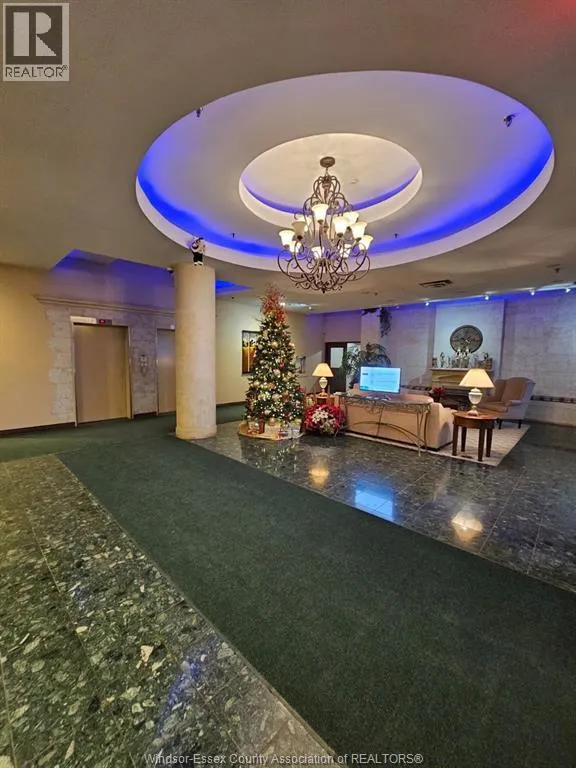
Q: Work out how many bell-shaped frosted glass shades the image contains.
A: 11